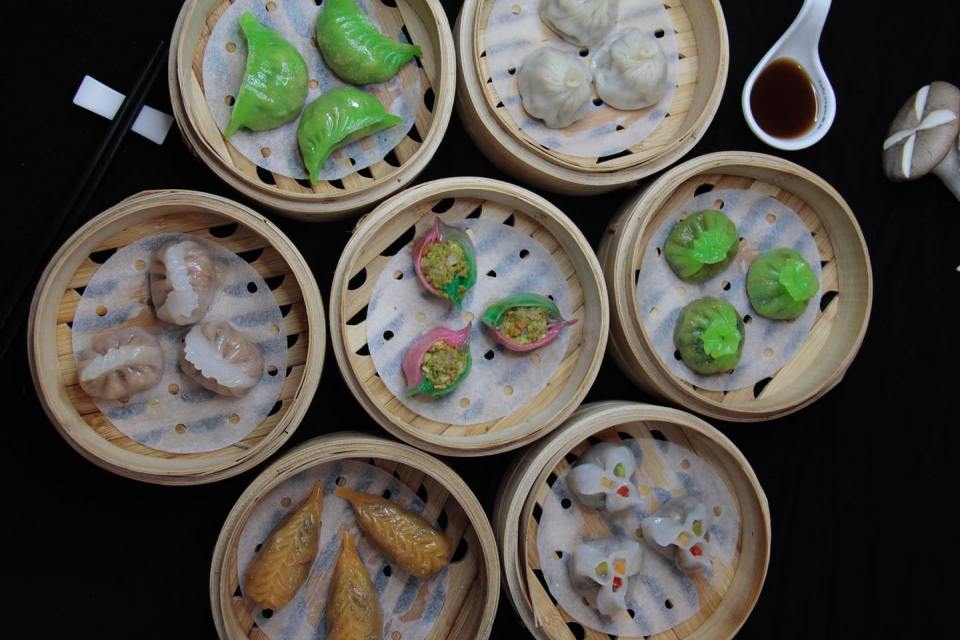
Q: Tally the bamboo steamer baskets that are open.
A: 7